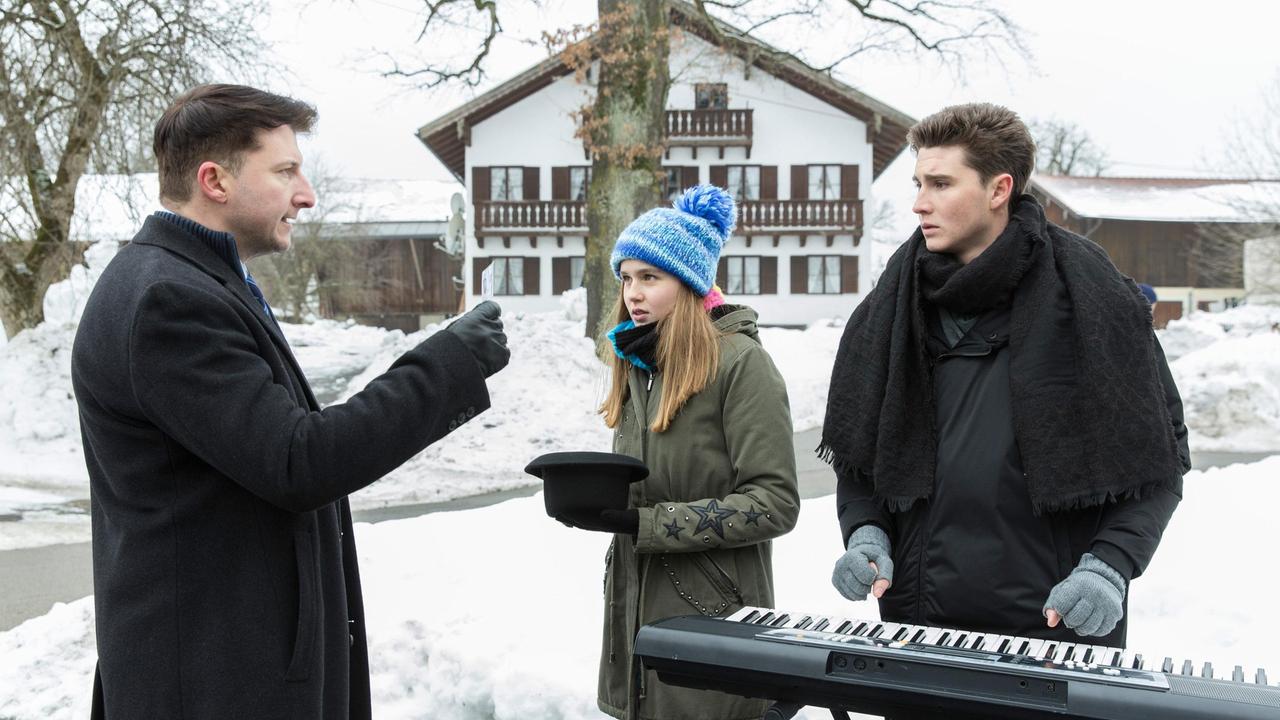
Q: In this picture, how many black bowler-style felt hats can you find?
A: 1